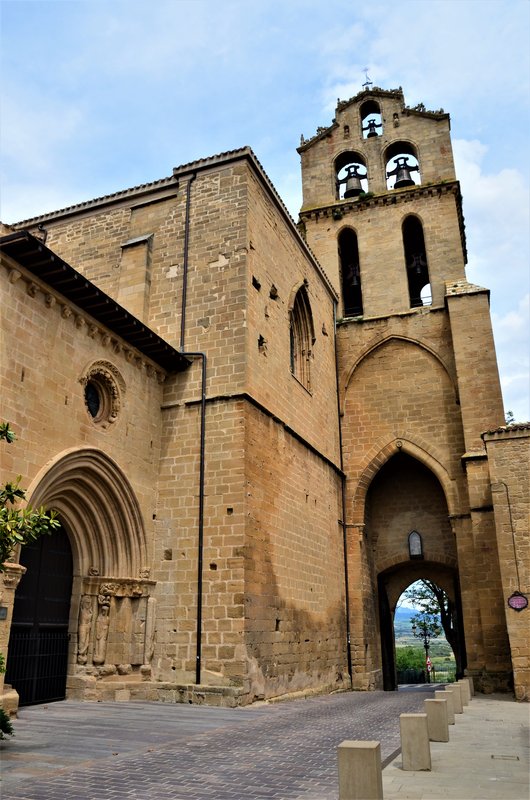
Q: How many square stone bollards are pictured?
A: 8